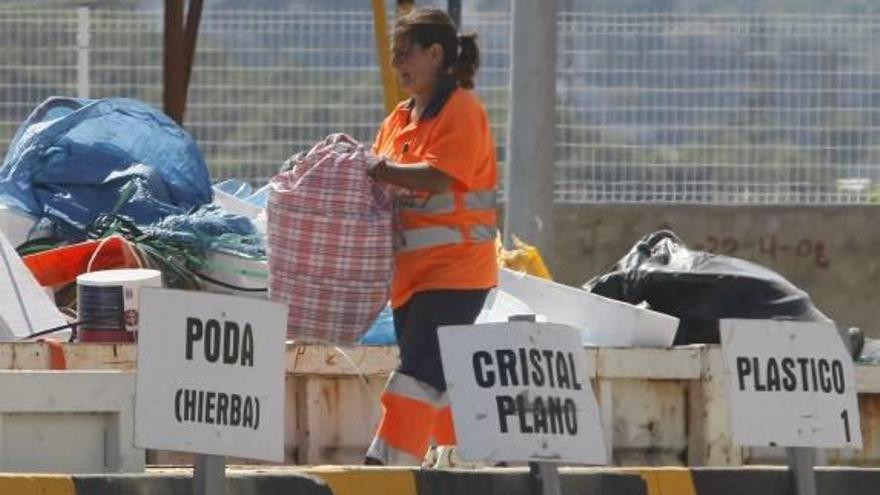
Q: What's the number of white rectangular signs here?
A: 3